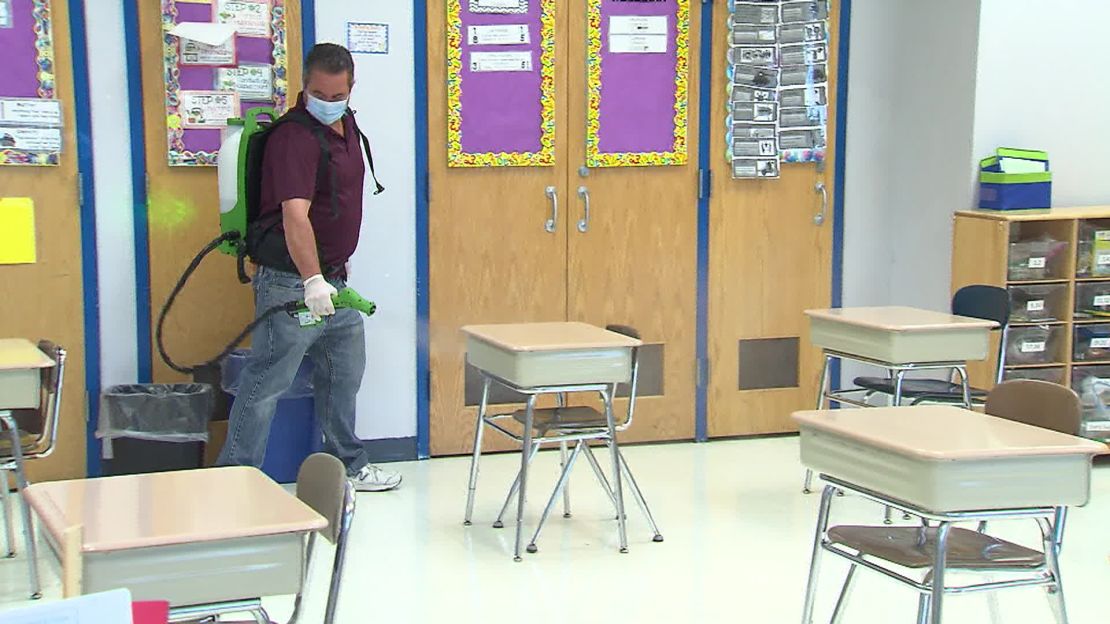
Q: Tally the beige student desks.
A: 5